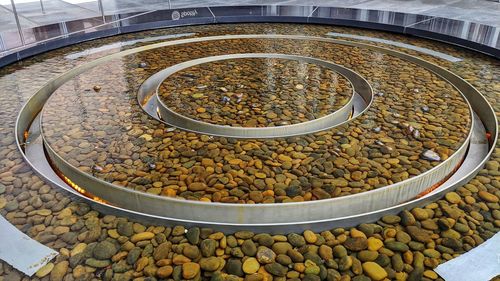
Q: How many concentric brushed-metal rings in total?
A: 2